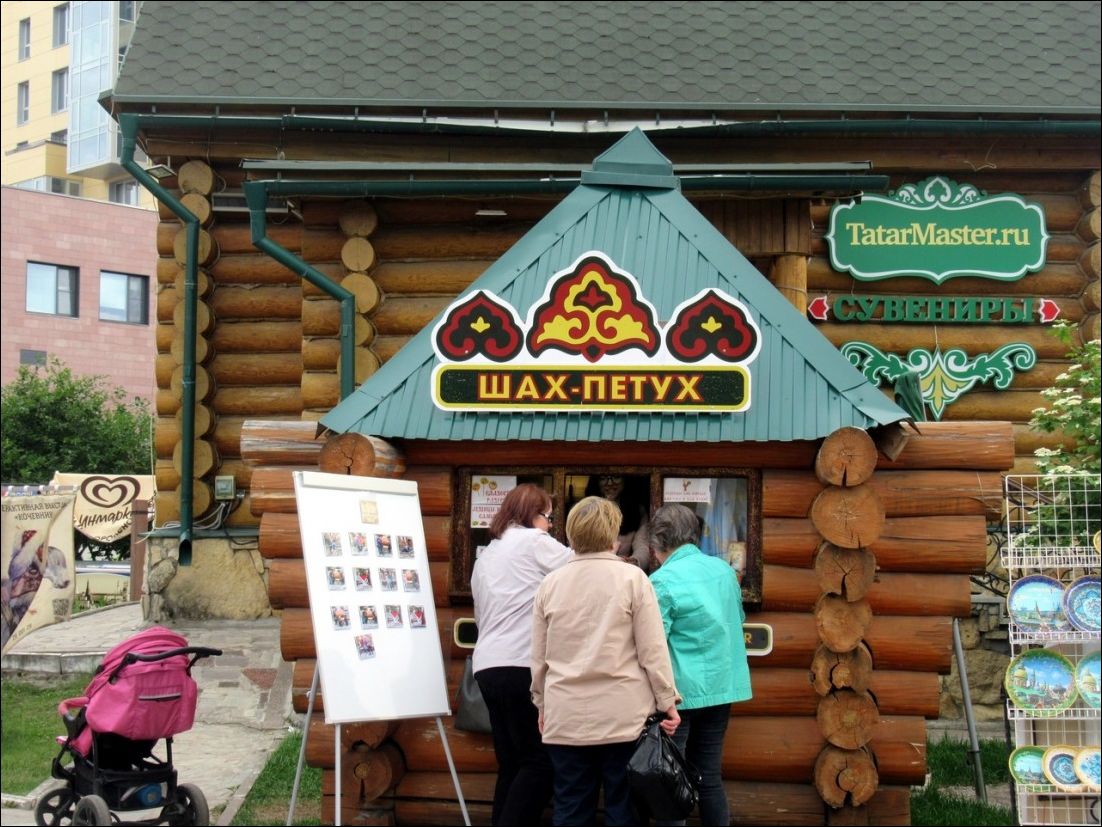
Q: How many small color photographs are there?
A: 13